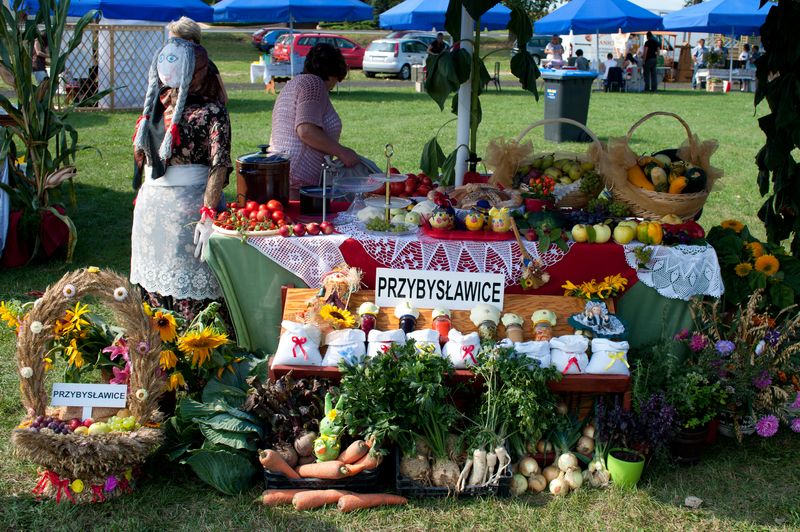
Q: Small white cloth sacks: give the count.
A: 9